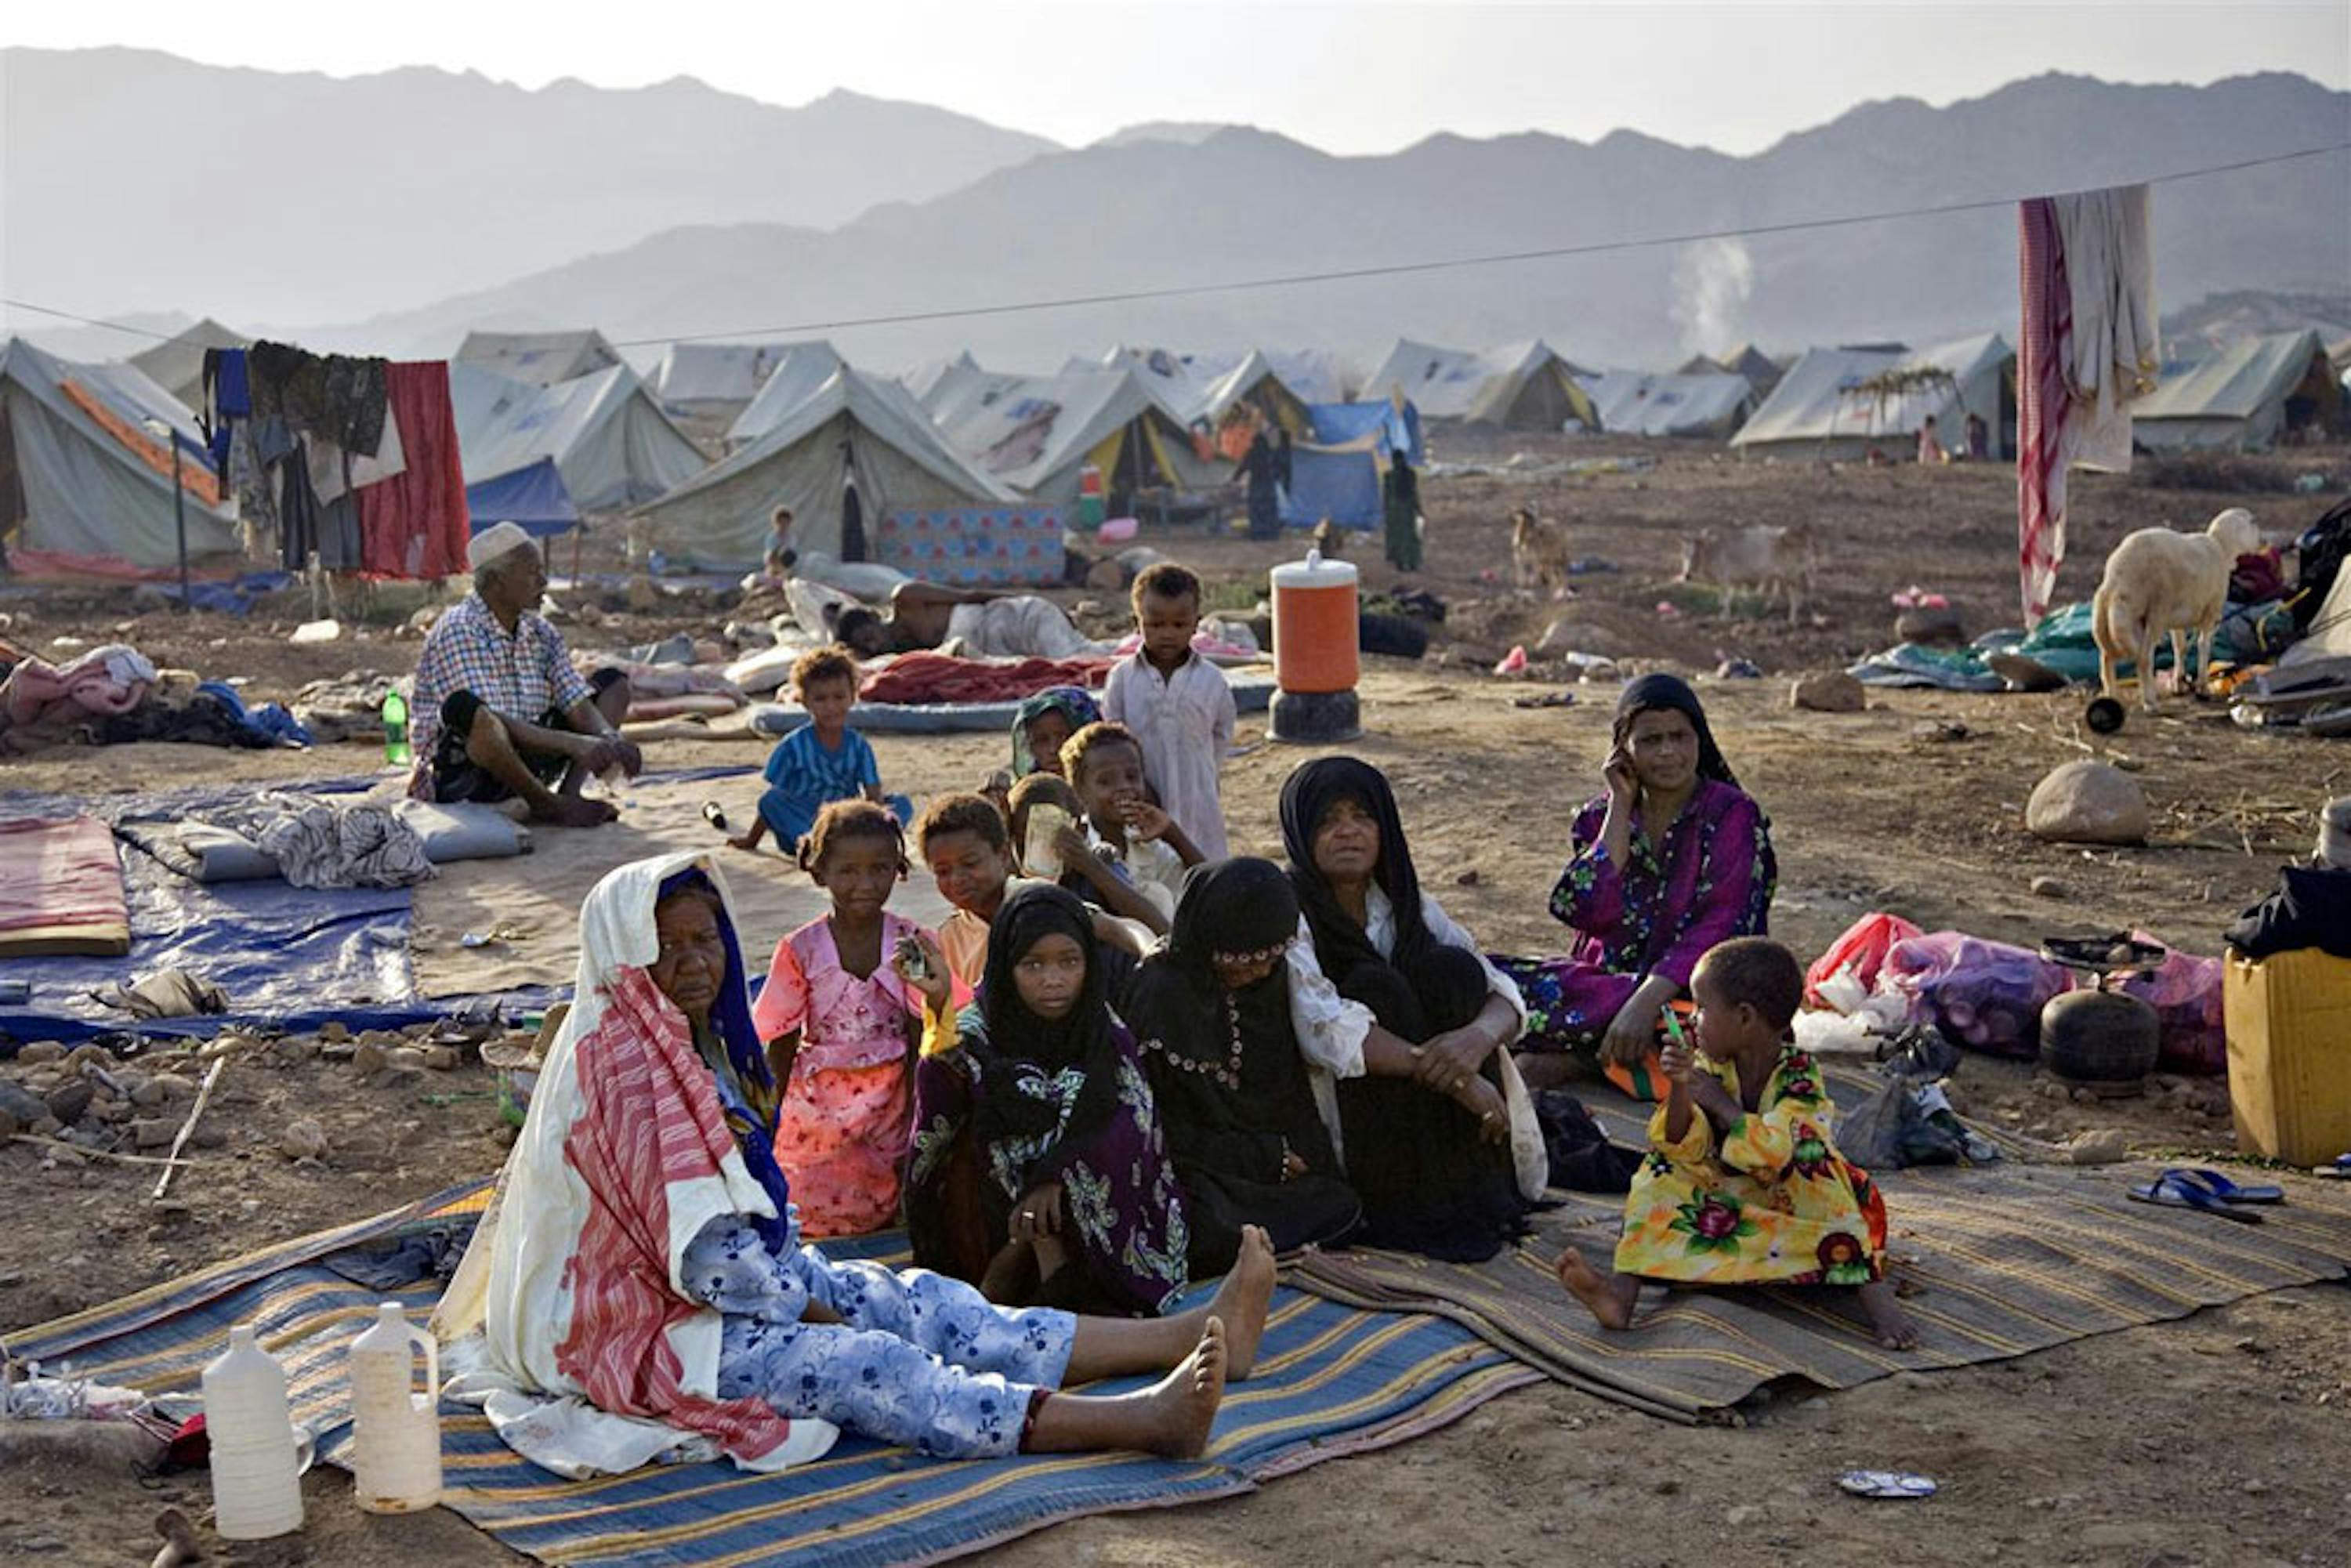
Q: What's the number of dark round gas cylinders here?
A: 1